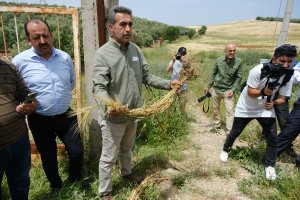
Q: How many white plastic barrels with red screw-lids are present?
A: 0